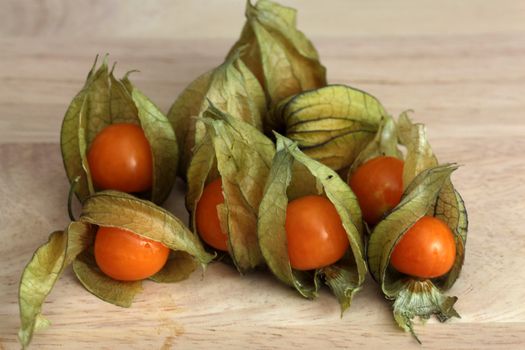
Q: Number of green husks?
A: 9